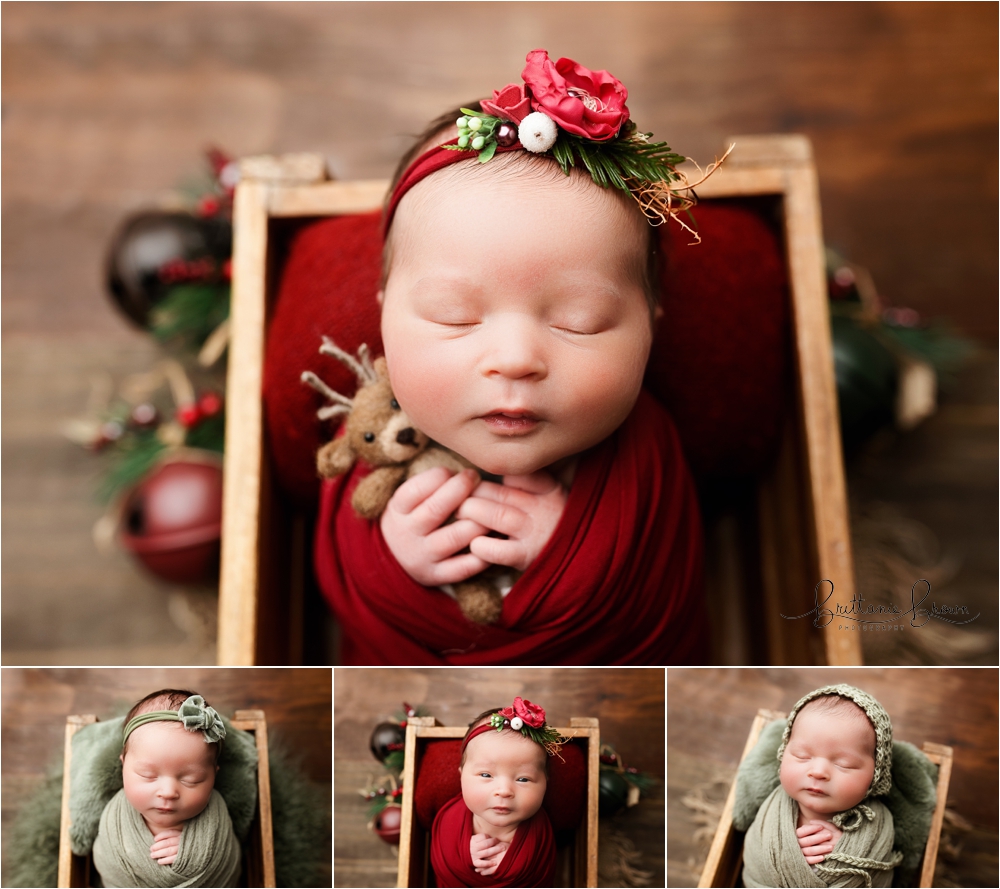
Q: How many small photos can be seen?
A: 3